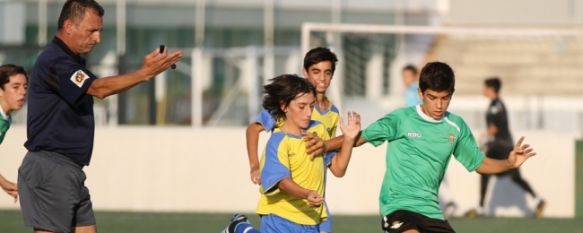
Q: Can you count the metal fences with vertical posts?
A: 1